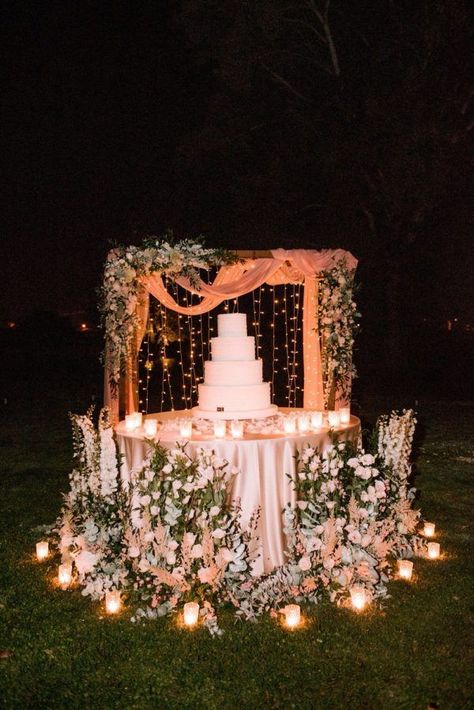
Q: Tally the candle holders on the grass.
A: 9